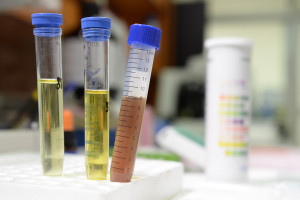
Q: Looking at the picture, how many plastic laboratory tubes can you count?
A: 3